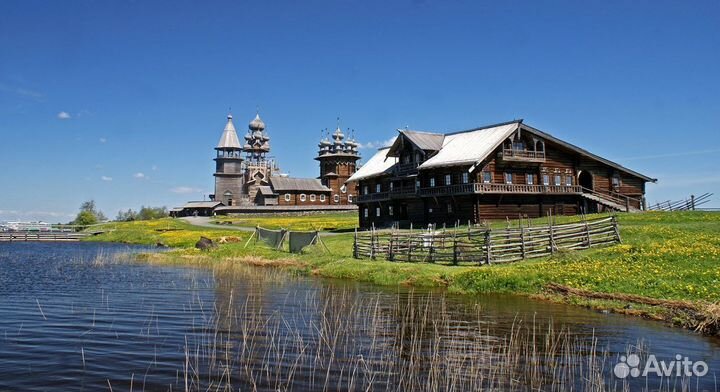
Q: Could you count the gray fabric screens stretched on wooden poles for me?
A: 2